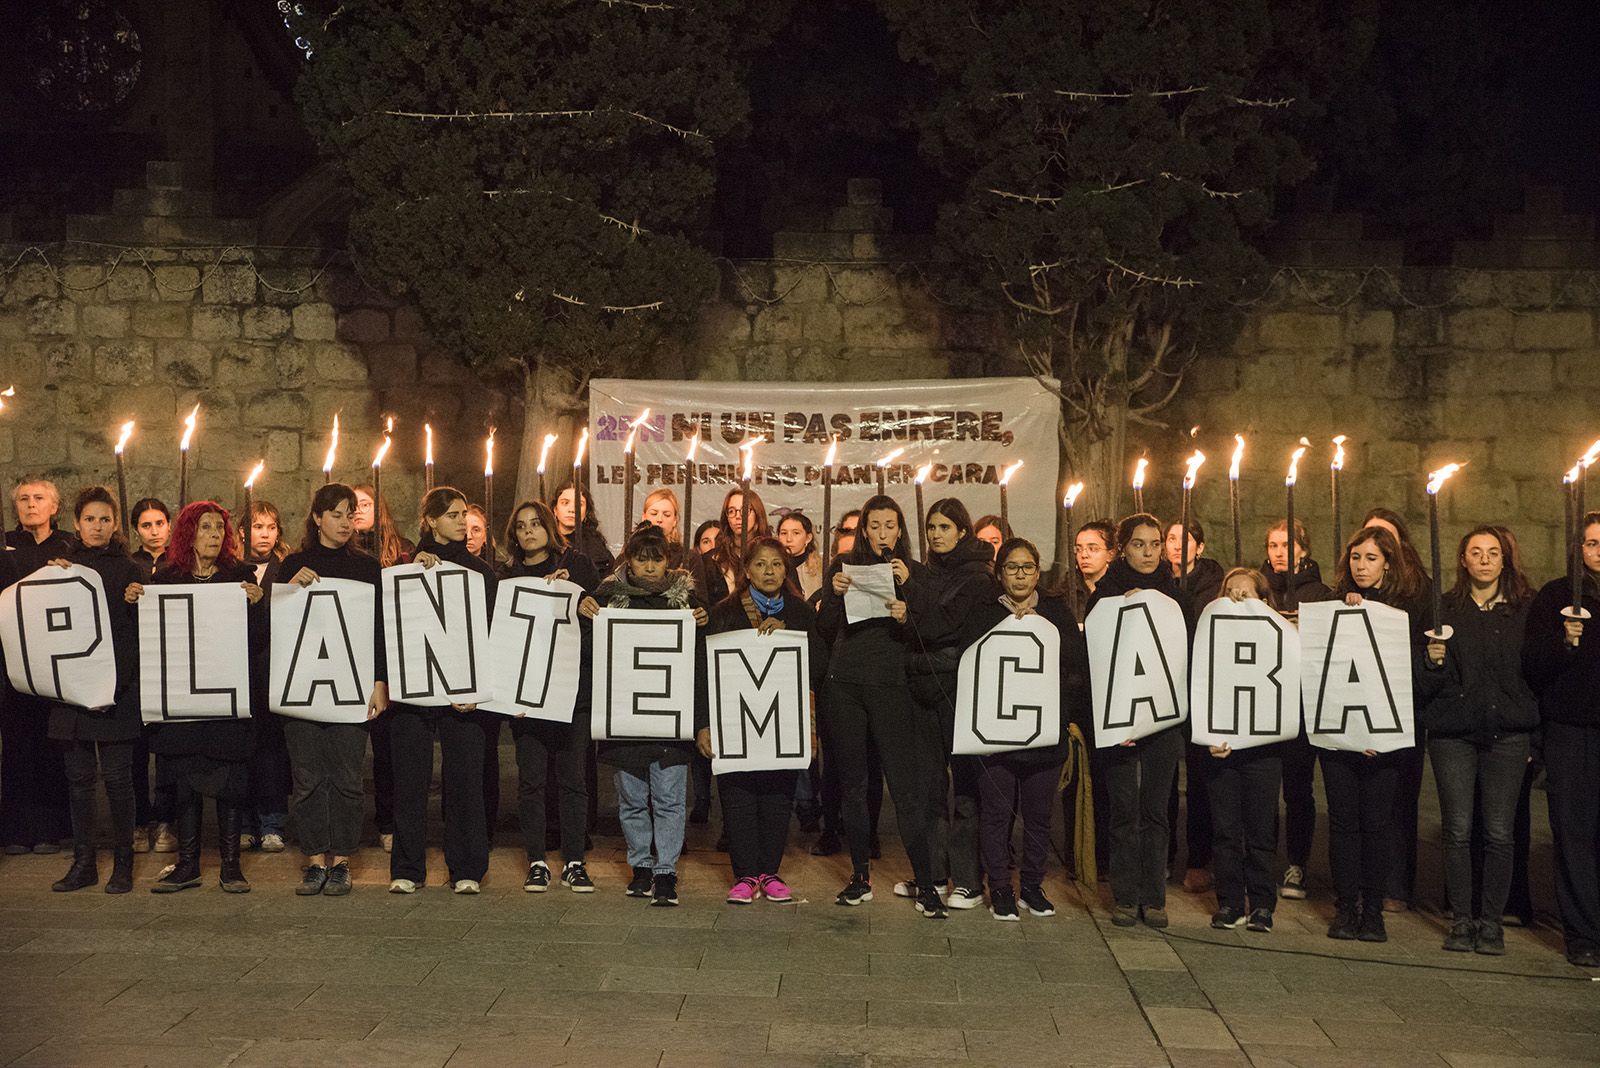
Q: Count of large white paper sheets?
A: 11